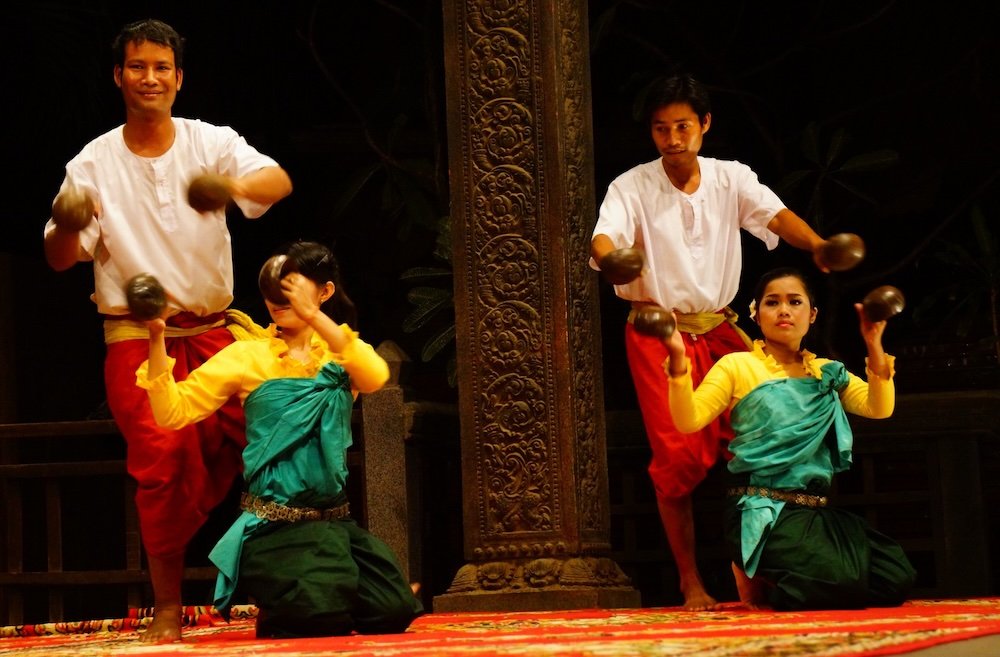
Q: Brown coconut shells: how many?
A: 8